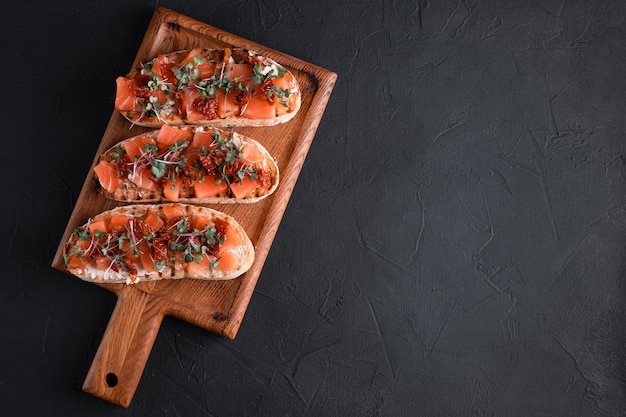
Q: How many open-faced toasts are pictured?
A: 3